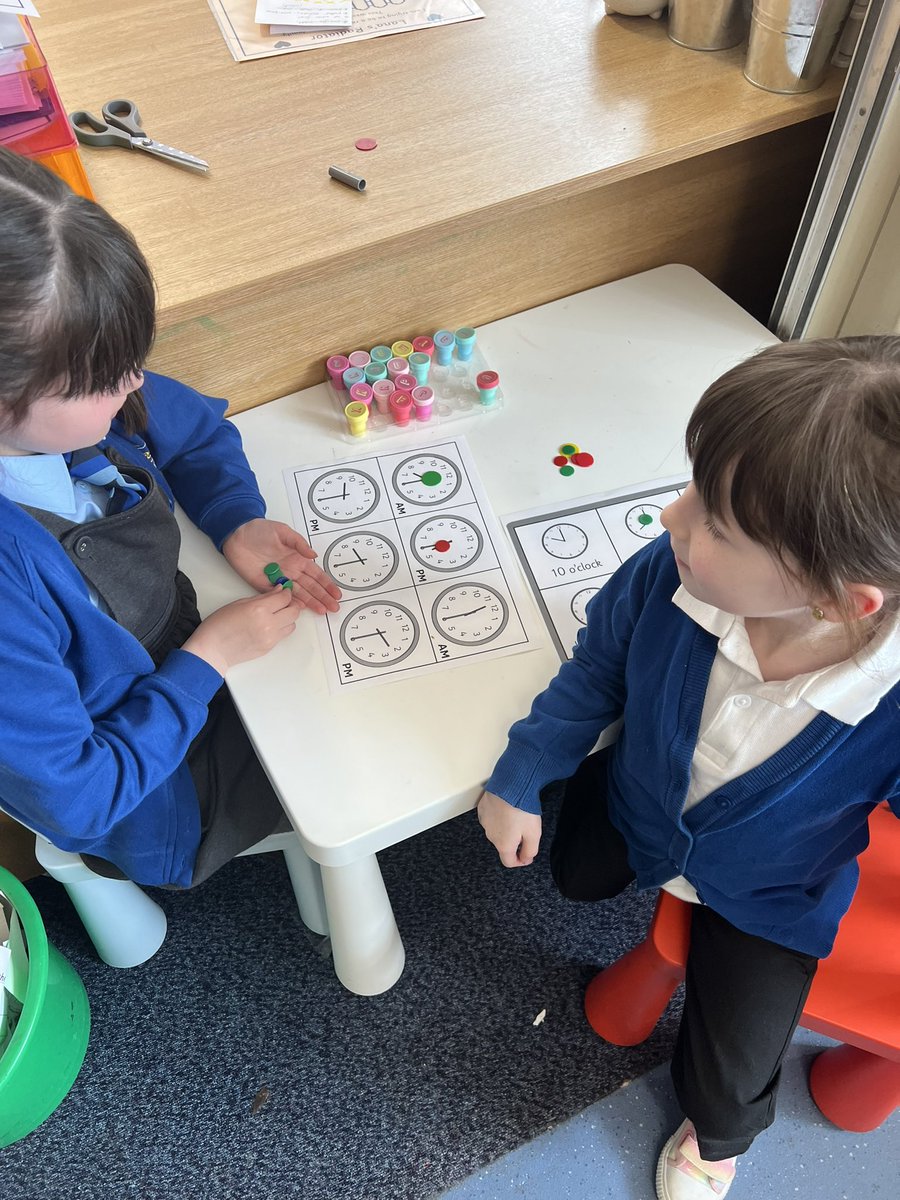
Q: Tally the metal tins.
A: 2